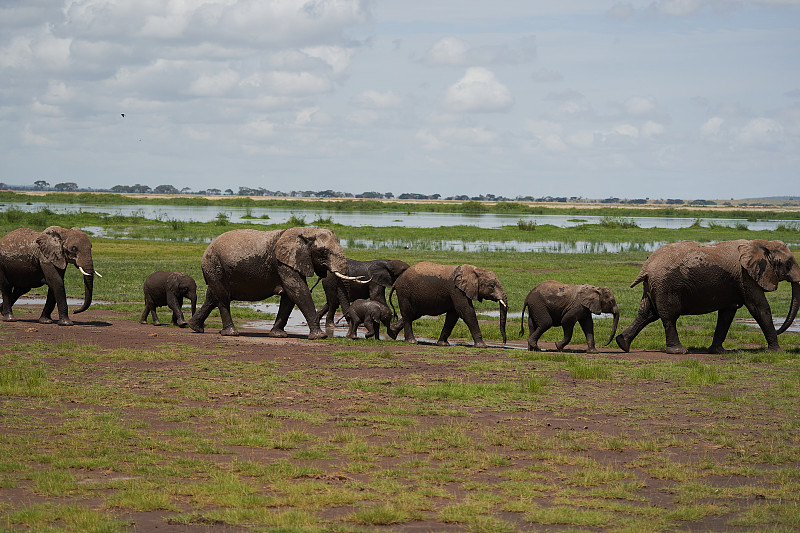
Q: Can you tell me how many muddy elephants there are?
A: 8